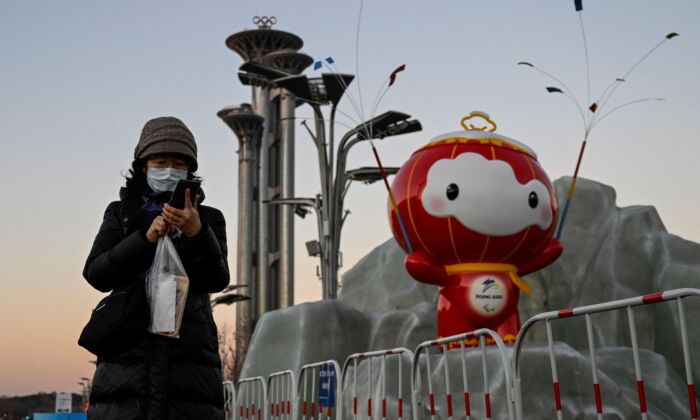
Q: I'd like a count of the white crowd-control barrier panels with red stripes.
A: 7